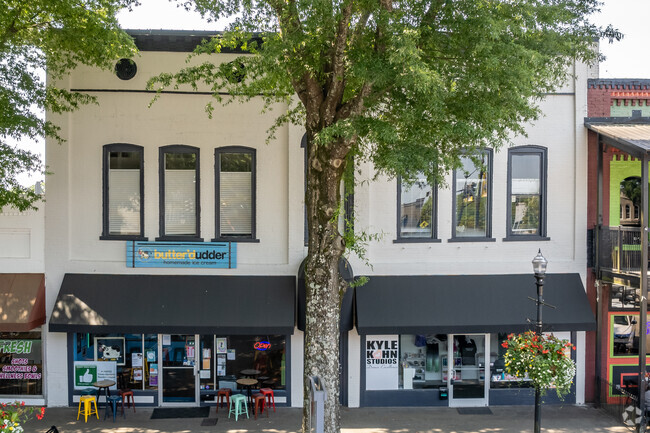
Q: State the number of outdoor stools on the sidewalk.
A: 8